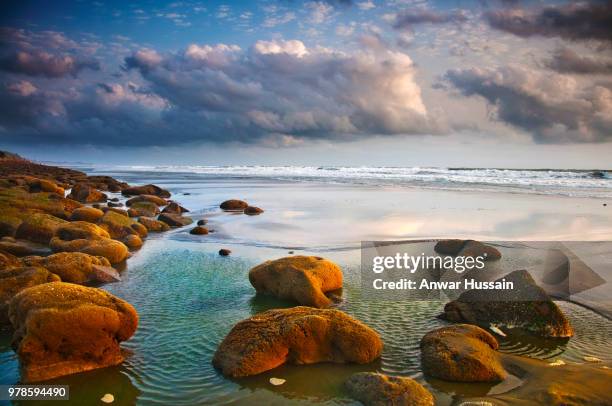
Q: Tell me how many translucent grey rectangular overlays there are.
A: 2